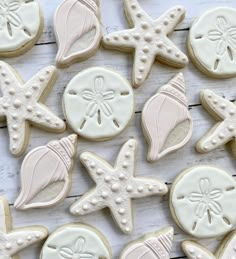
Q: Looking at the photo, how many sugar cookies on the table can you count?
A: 15